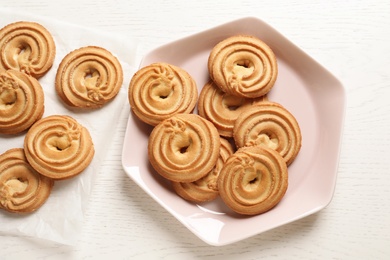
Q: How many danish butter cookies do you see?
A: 12